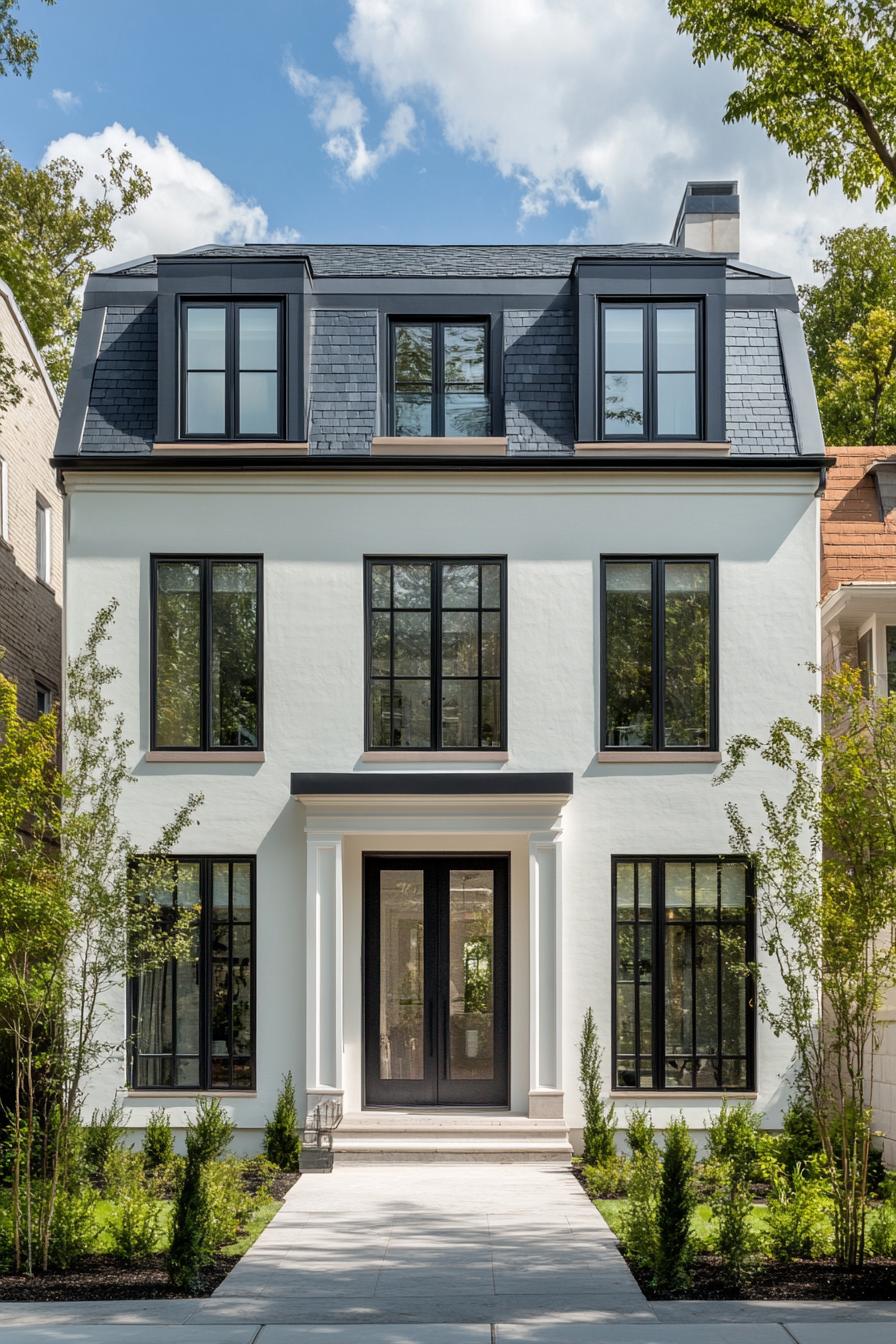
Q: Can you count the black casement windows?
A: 8